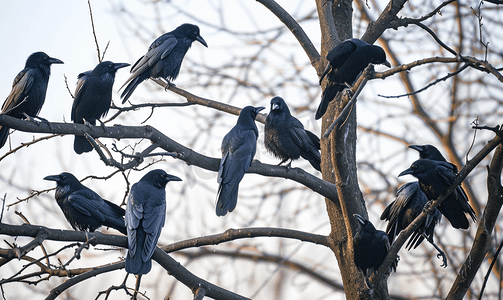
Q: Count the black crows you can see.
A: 11